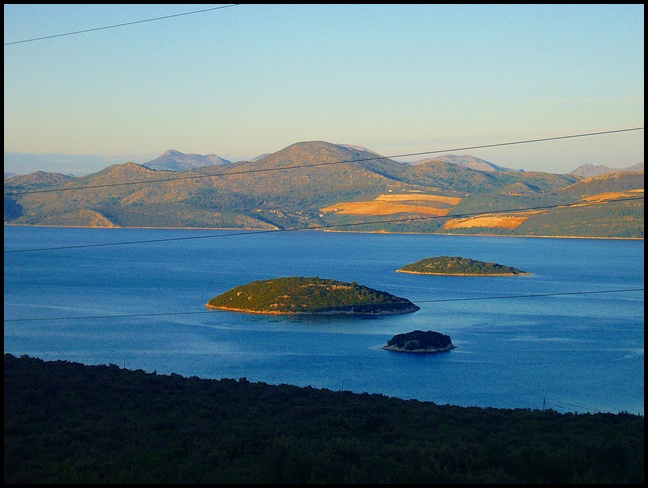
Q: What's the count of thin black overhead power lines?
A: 4